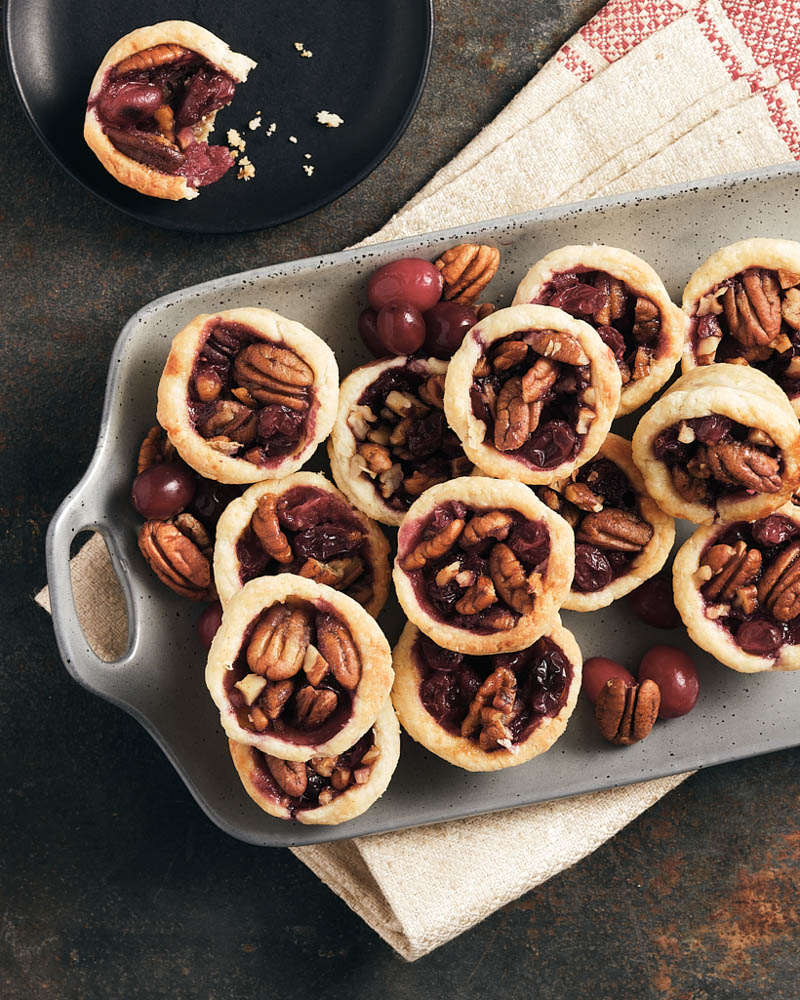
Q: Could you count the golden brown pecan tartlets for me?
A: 14